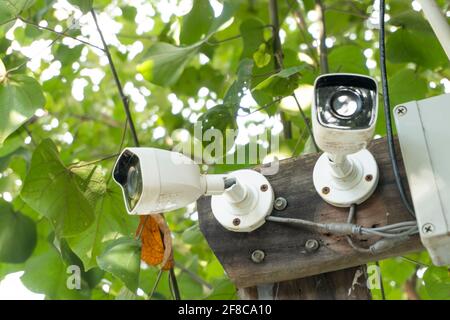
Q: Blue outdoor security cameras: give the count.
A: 0